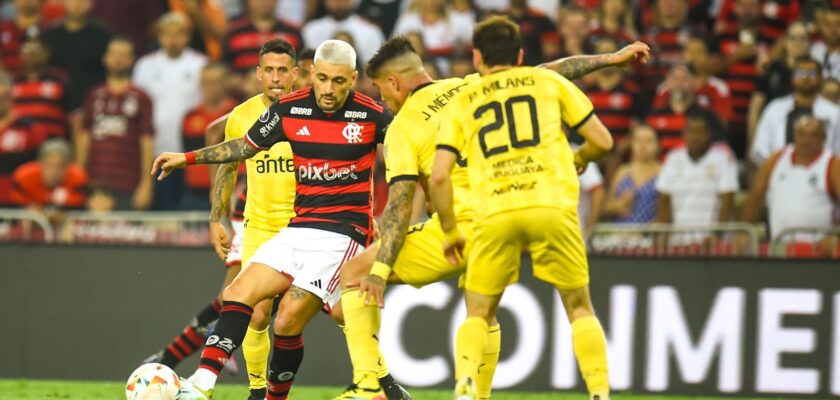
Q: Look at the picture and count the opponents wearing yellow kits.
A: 3